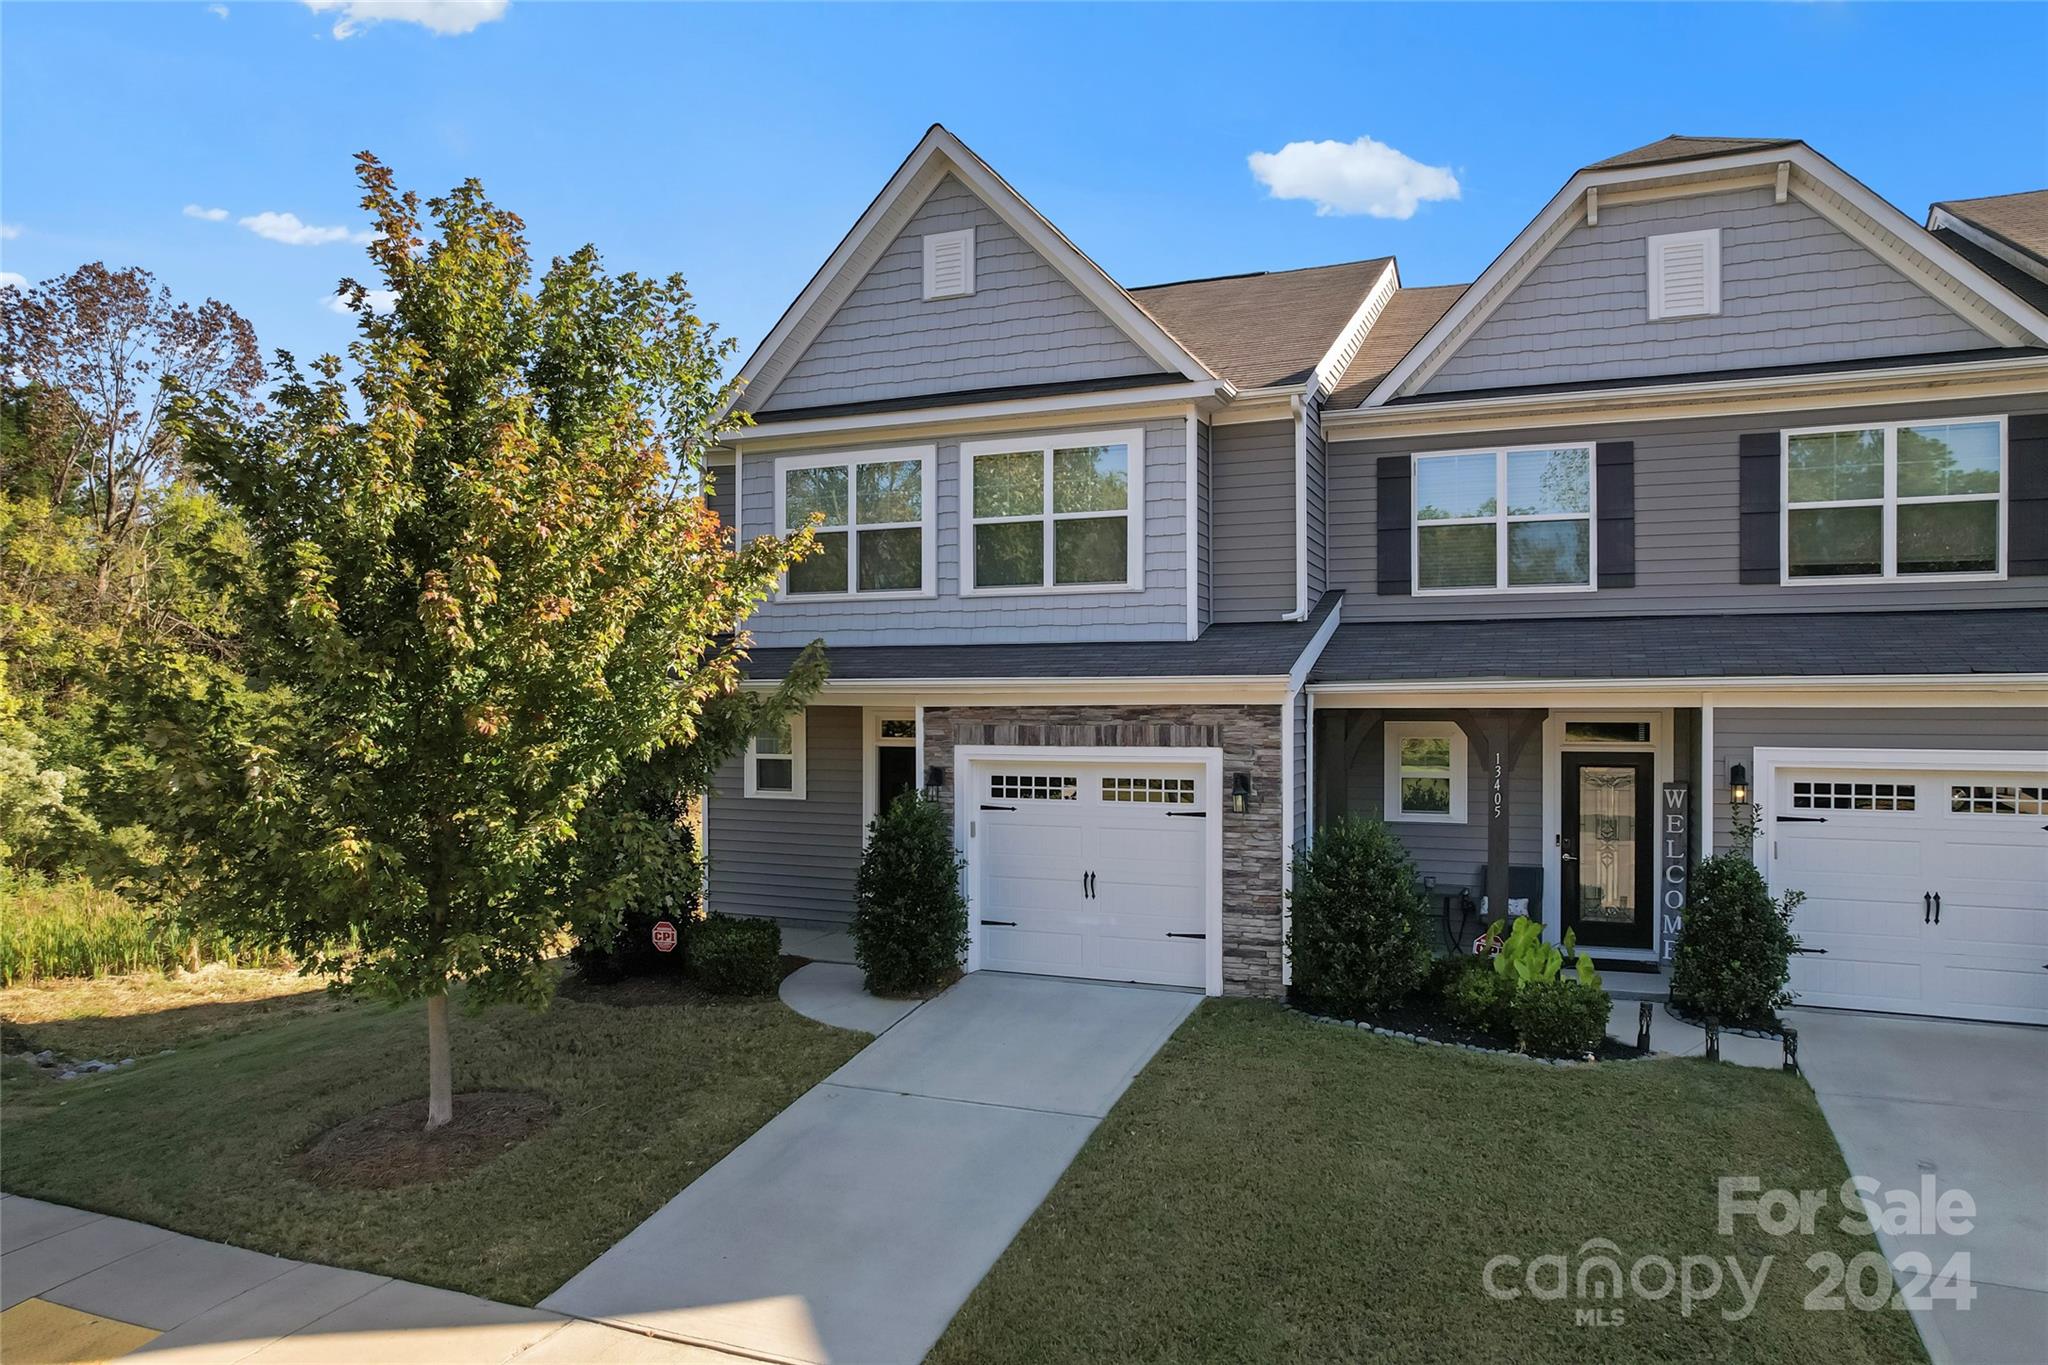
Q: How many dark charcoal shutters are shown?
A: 4